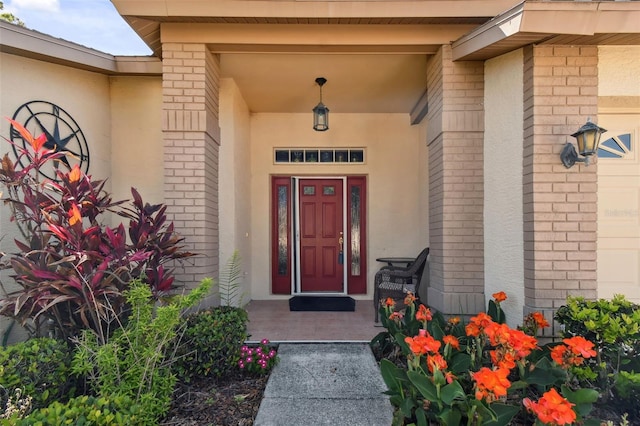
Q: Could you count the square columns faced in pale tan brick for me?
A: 3